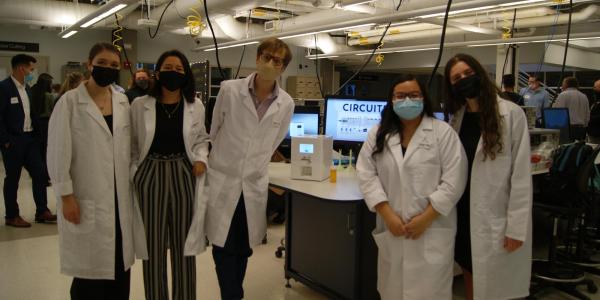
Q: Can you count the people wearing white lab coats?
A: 5